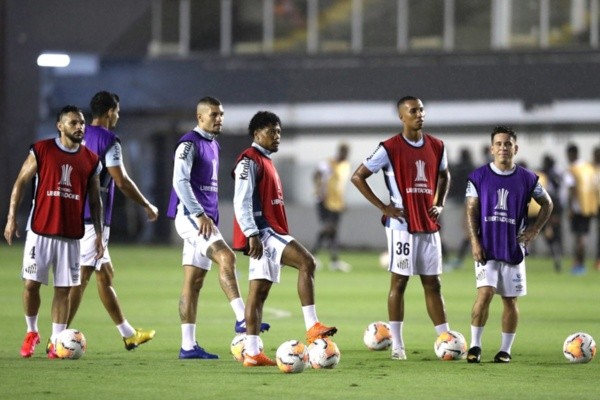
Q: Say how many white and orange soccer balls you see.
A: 7